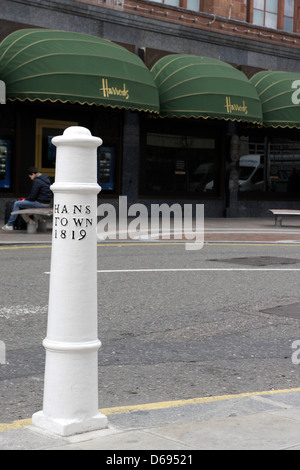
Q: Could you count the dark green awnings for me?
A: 3